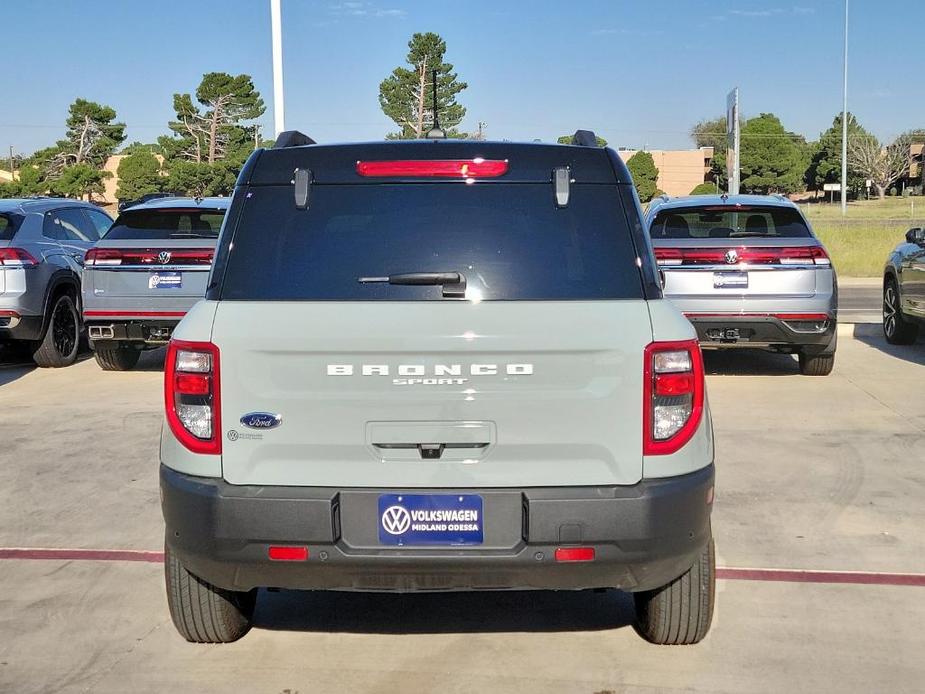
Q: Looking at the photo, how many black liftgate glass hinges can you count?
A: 2